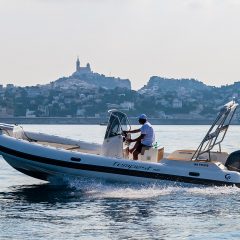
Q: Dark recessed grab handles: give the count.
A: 2